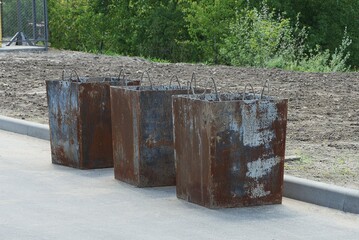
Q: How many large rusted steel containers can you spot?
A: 3